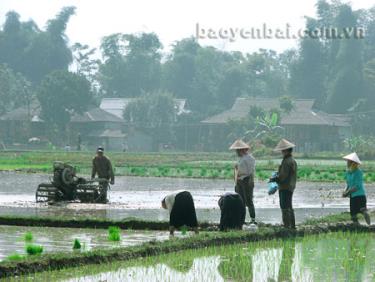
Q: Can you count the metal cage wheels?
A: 2